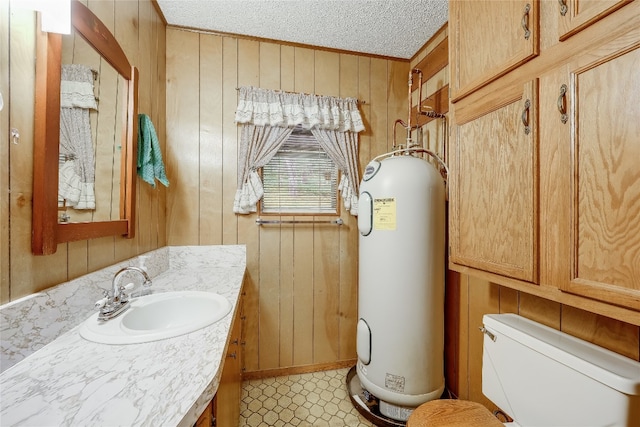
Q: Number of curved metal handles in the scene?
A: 4